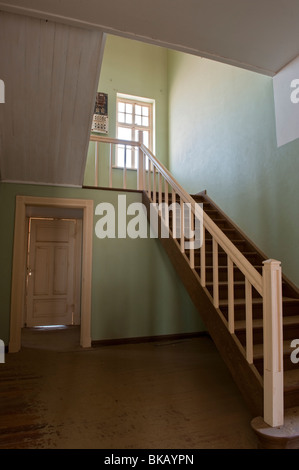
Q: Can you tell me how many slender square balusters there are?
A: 15